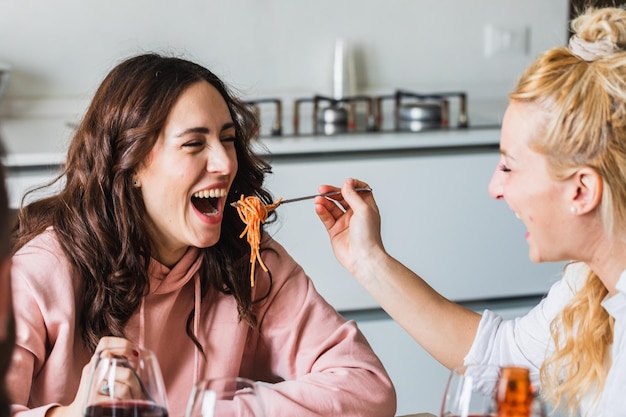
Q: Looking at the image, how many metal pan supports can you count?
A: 3